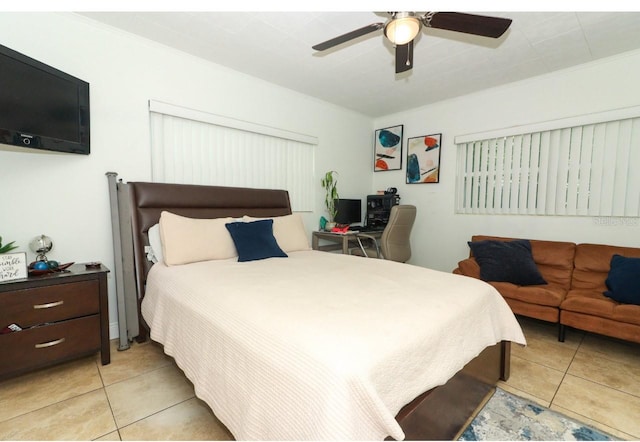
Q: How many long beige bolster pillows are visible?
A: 2